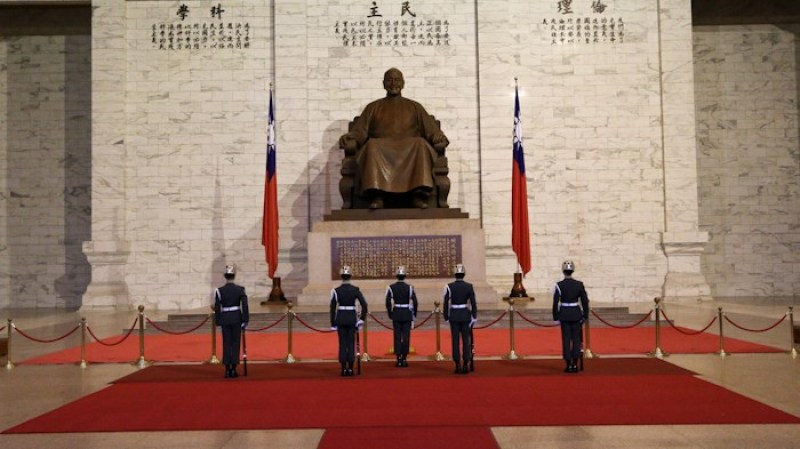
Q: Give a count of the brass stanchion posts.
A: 12